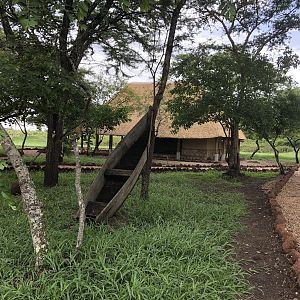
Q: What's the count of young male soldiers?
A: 0